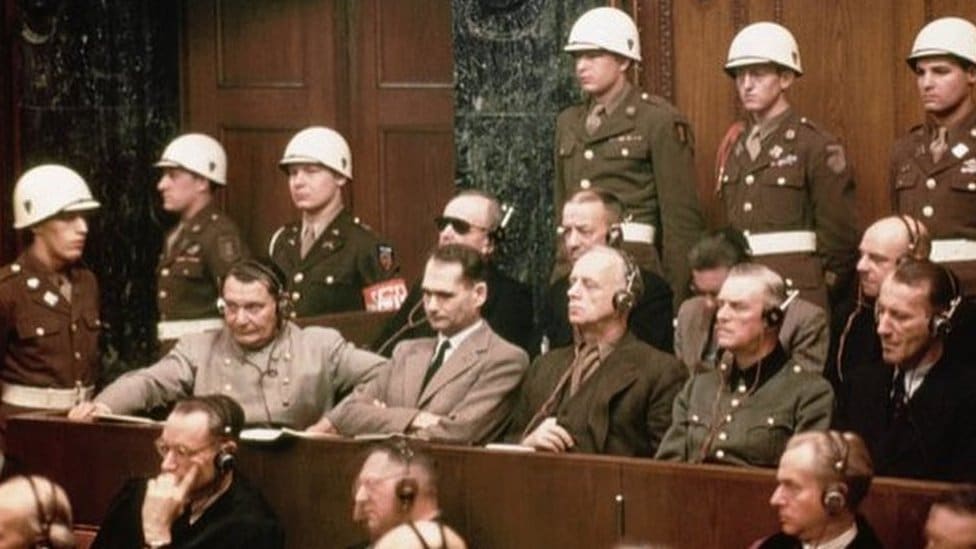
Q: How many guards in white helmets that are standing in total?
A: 6